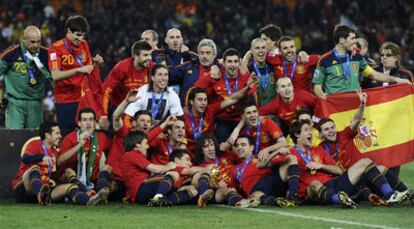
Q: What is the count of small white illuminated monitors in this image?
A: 0